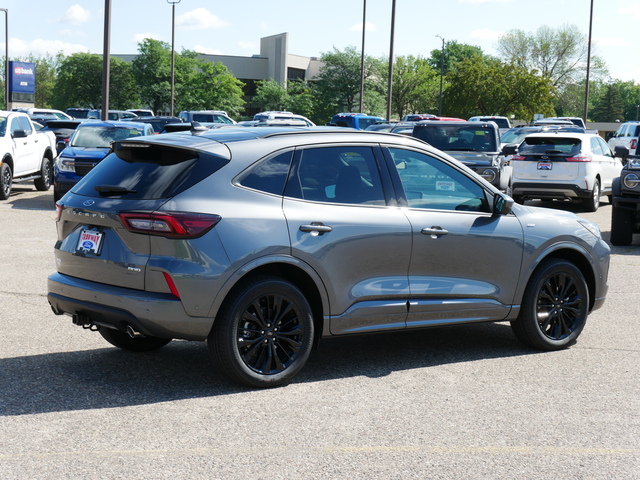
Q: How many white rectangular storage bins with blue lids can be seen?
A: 0